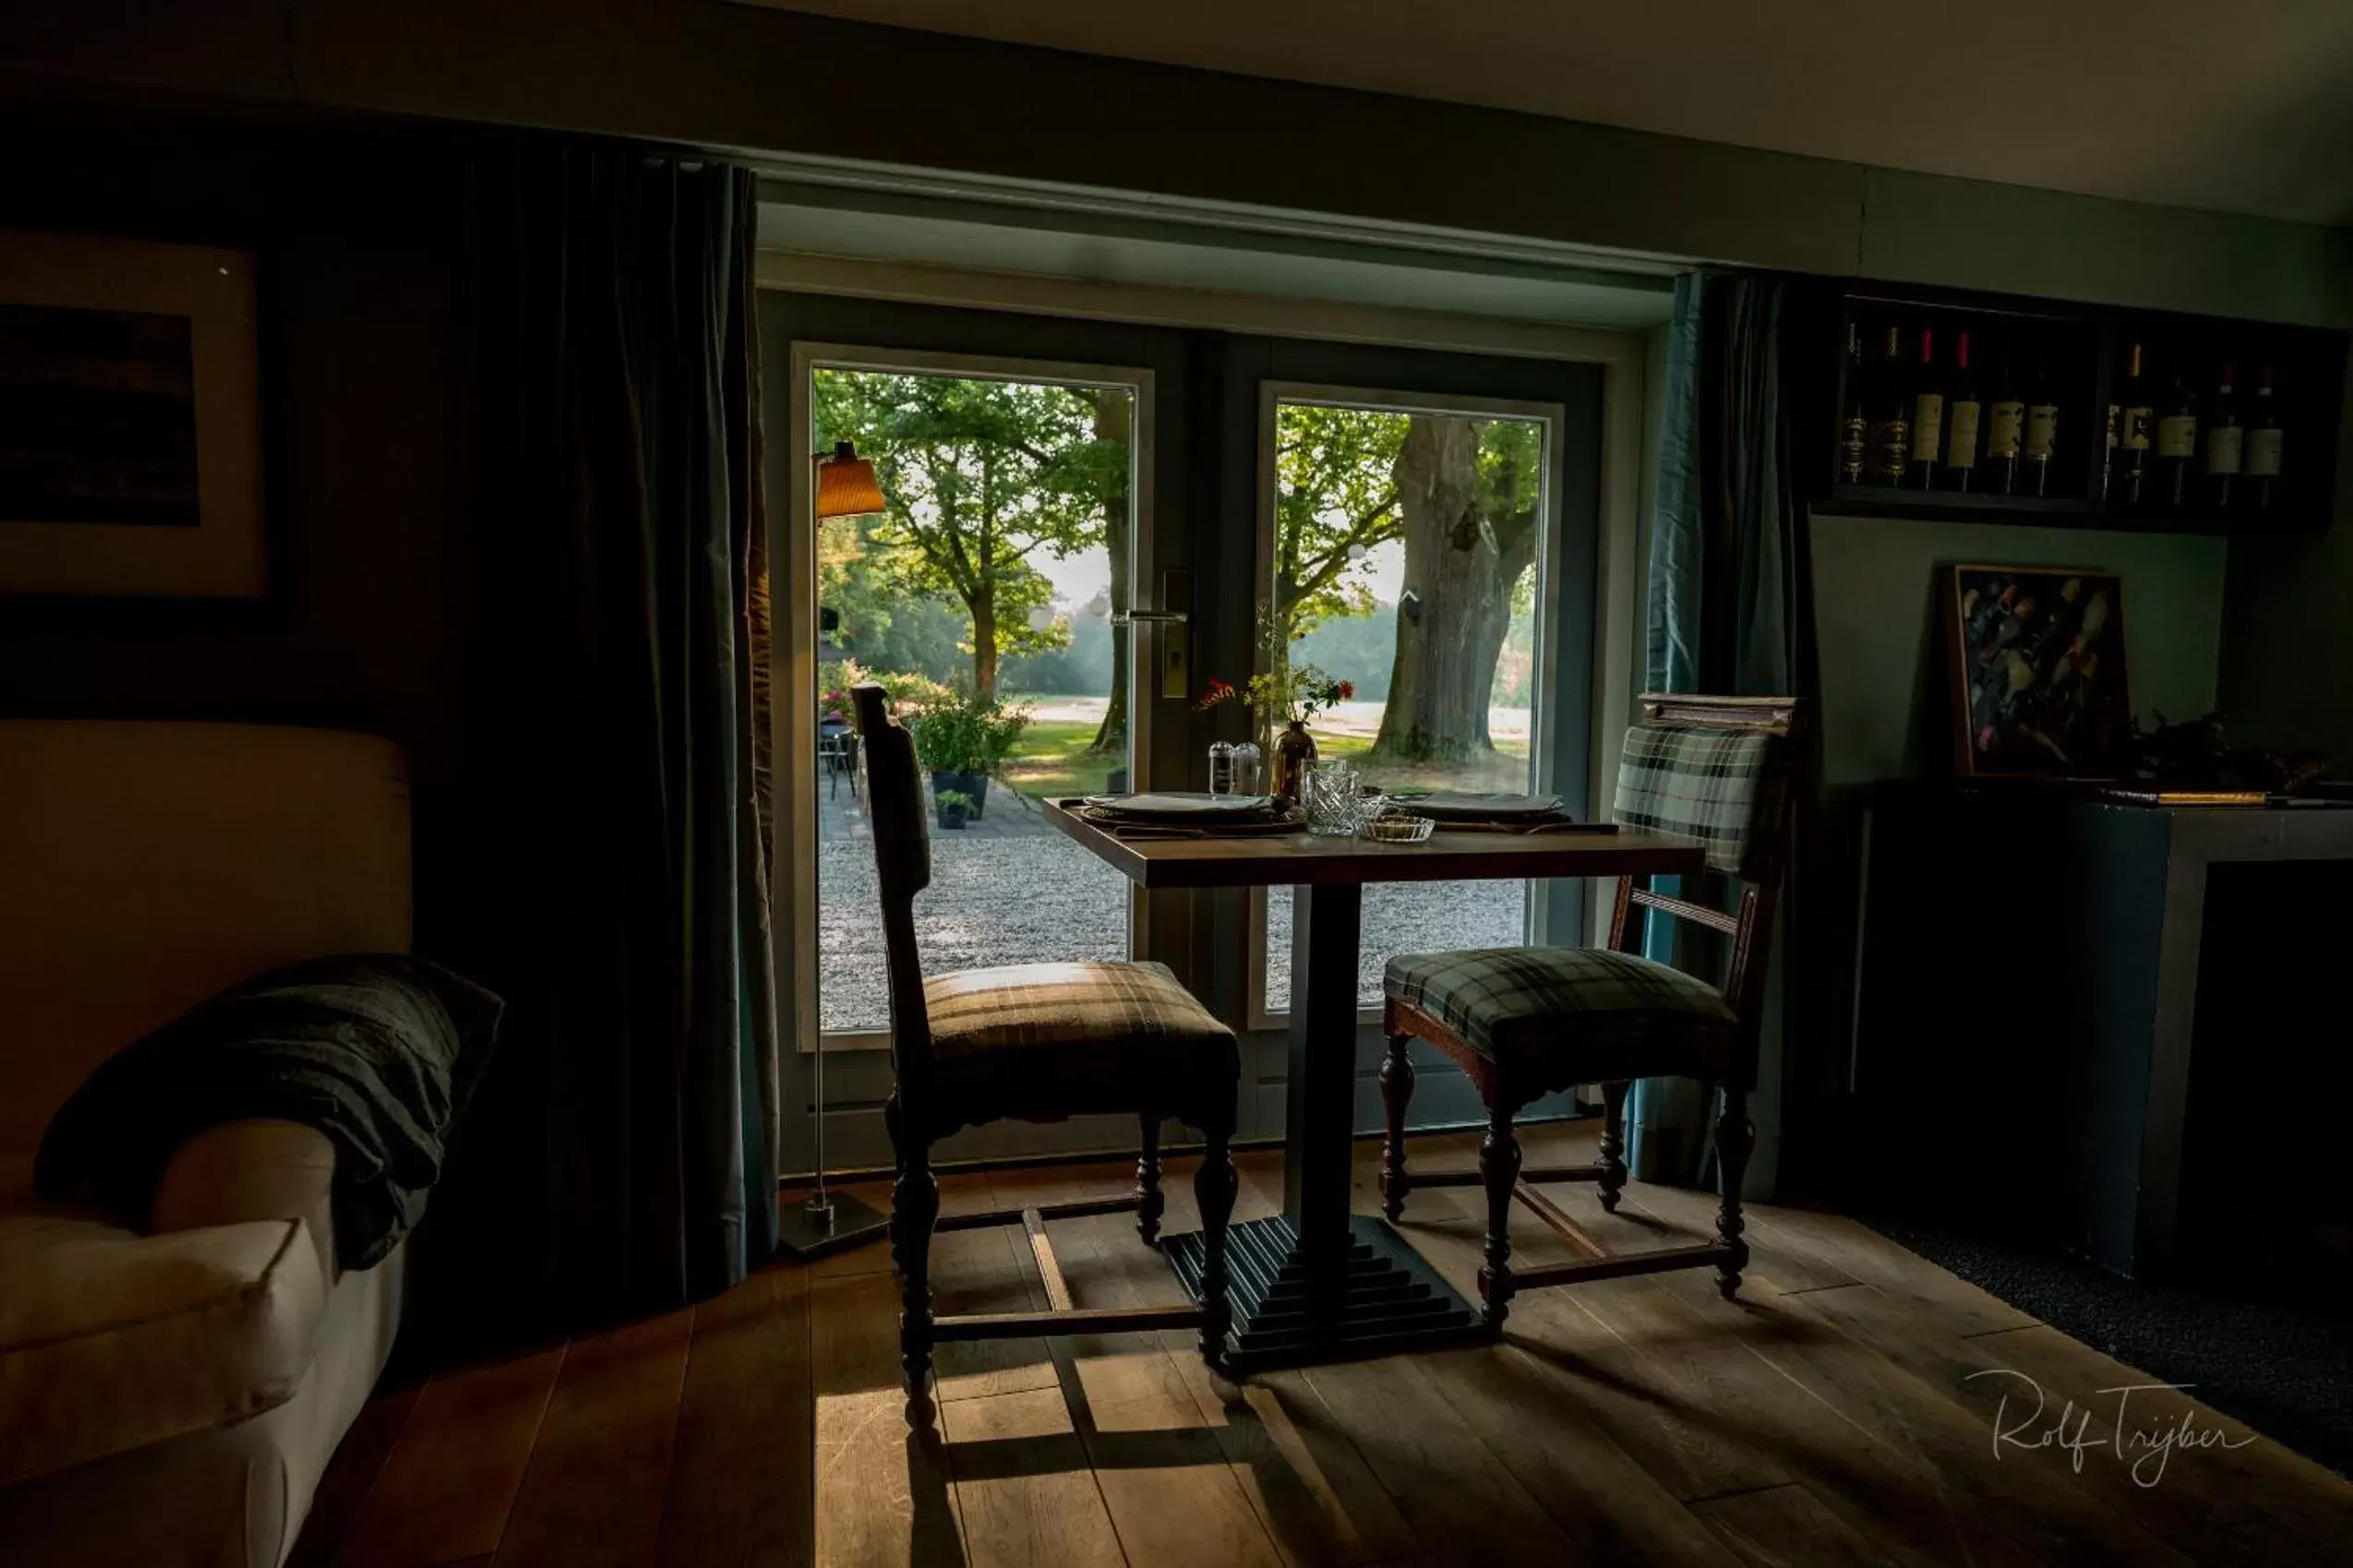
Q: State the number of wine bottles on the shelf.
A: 11